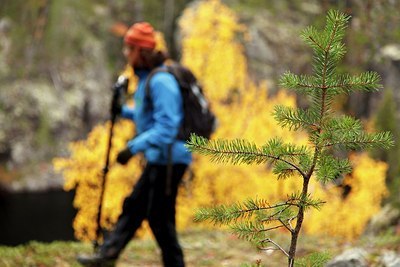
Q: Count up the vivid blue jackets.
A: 1